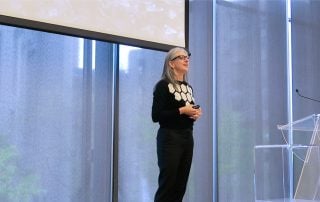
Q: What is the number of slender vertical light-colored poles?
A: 2